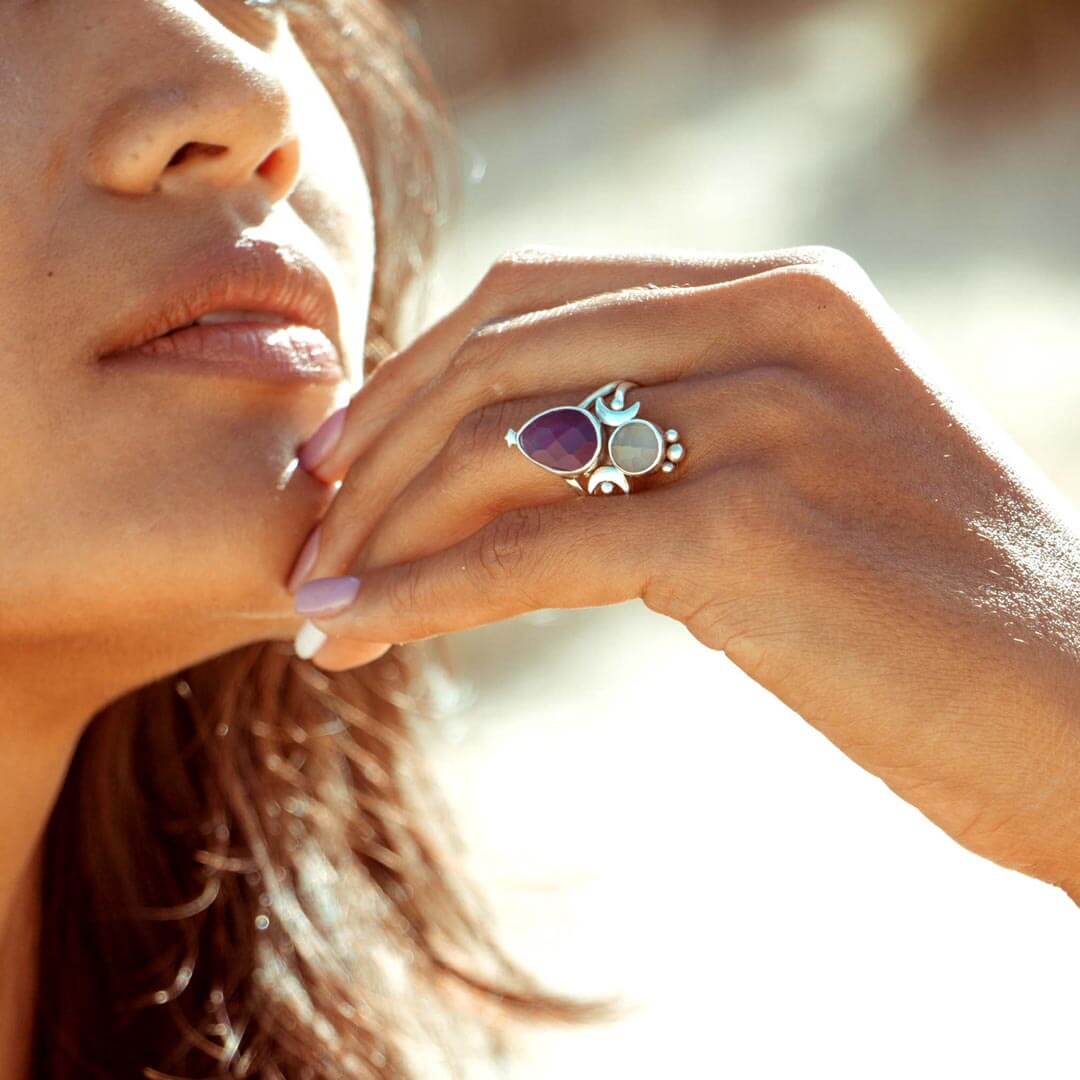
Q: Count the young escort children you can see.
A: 0